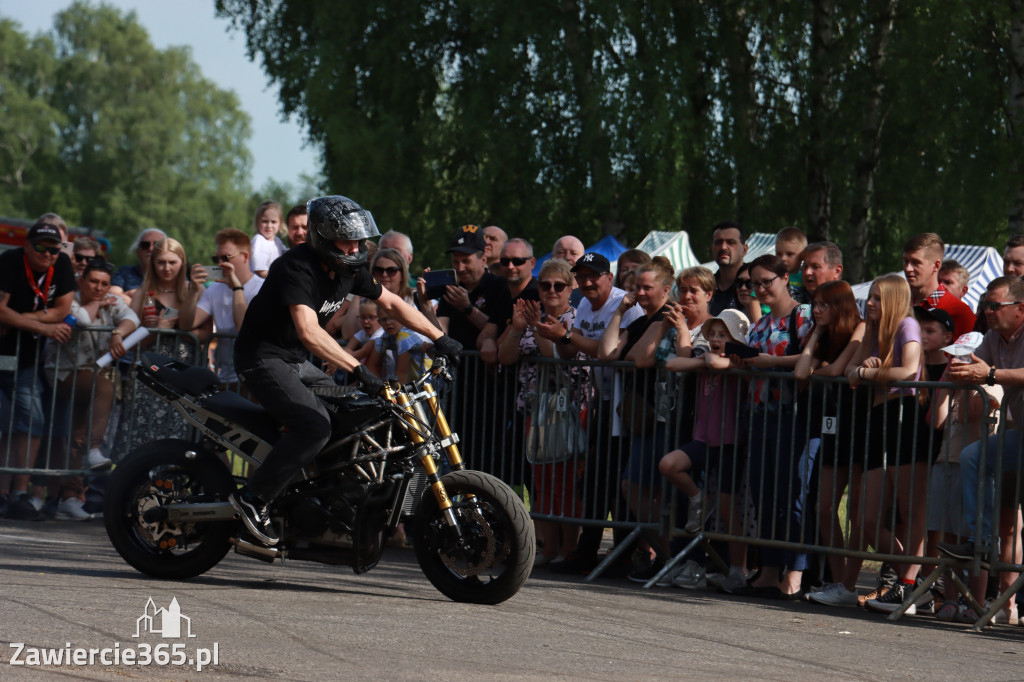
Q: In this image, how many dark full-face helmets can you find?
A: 1